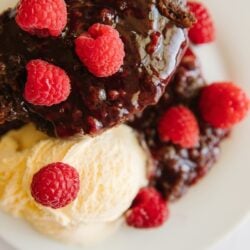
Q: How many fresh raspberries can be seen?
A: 8